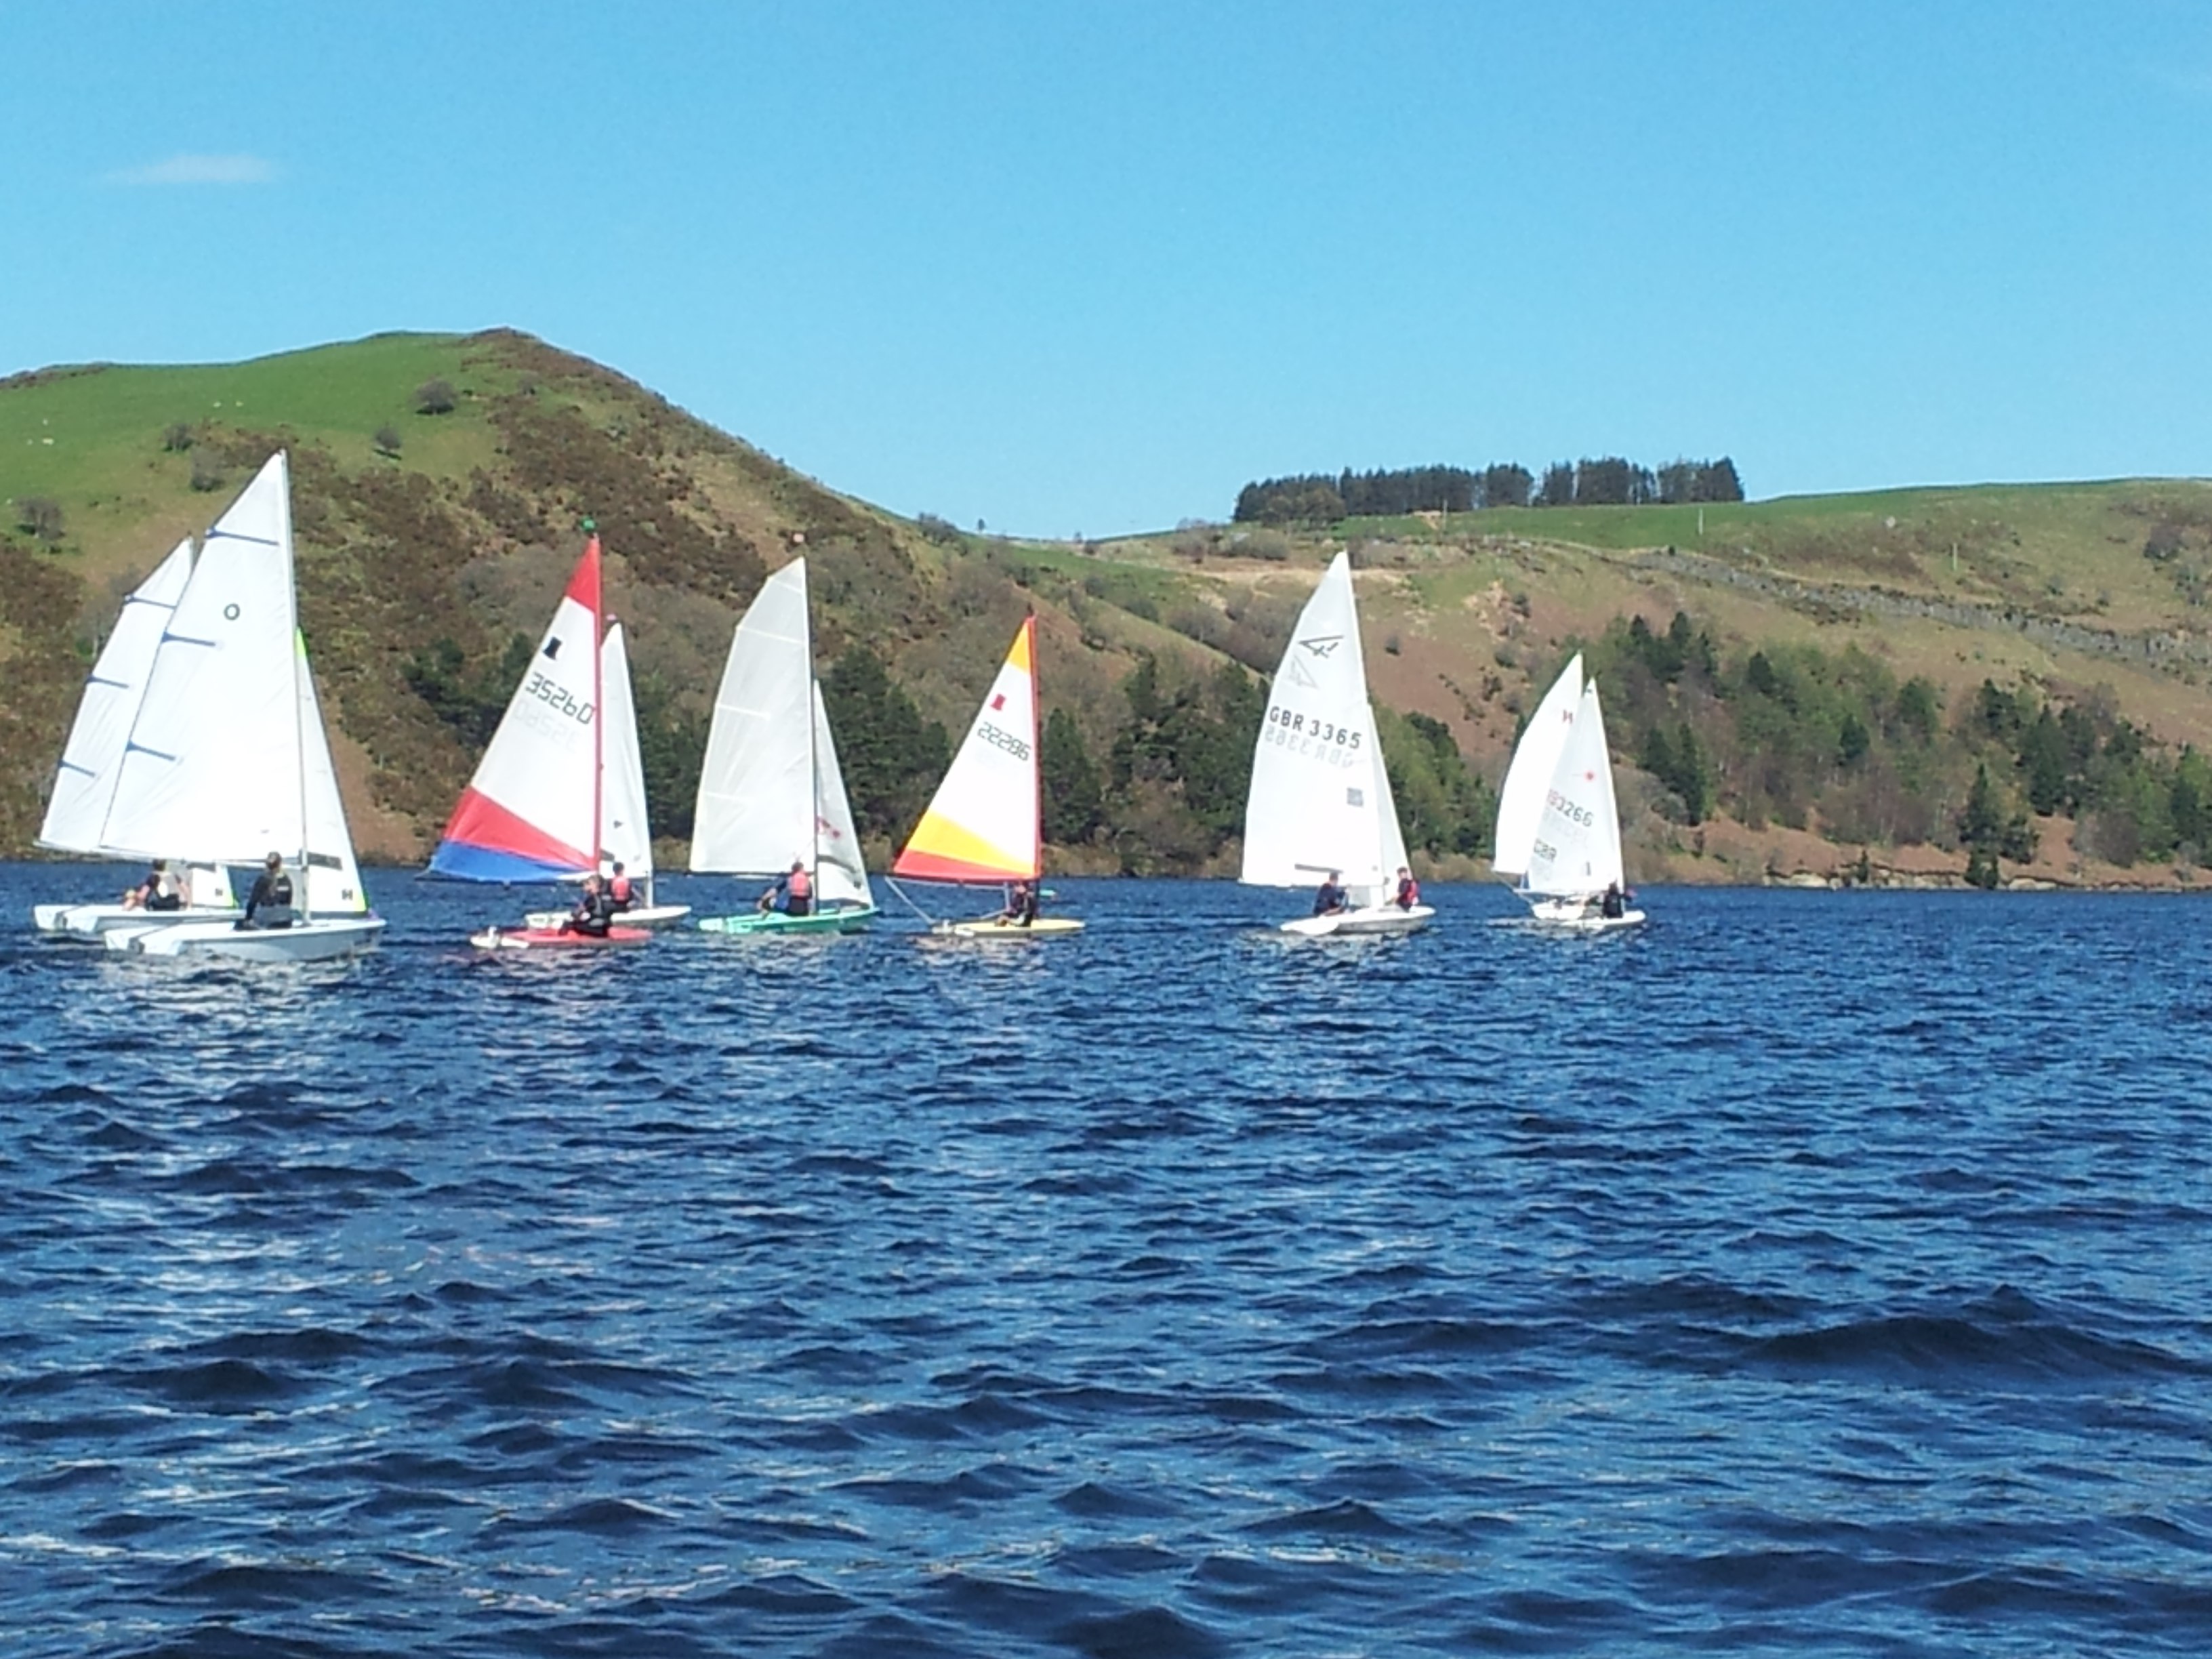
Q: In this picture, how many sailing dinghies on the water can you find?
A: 9